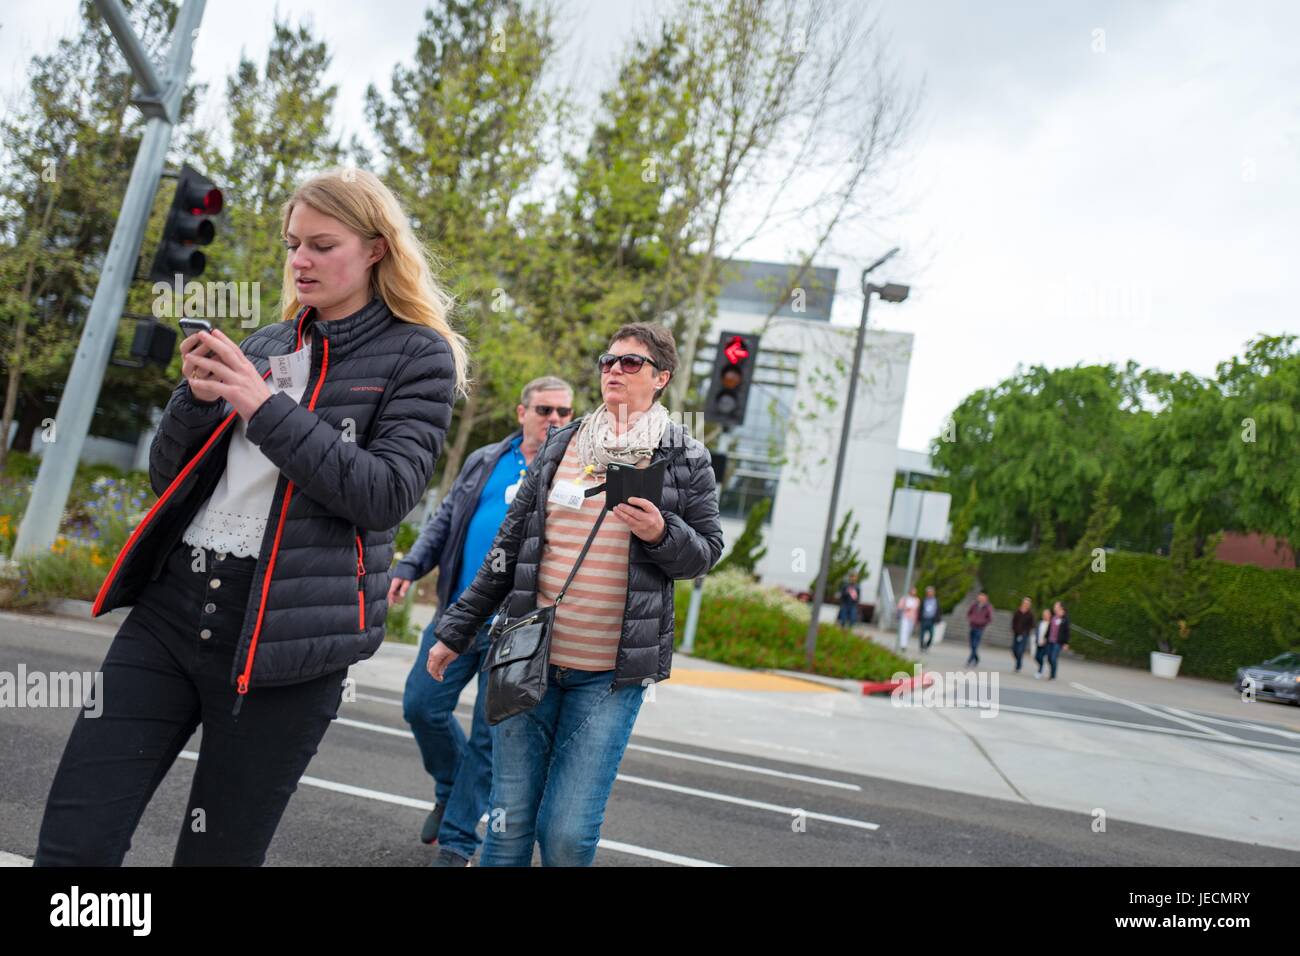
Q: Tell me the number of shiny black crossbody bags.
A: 1